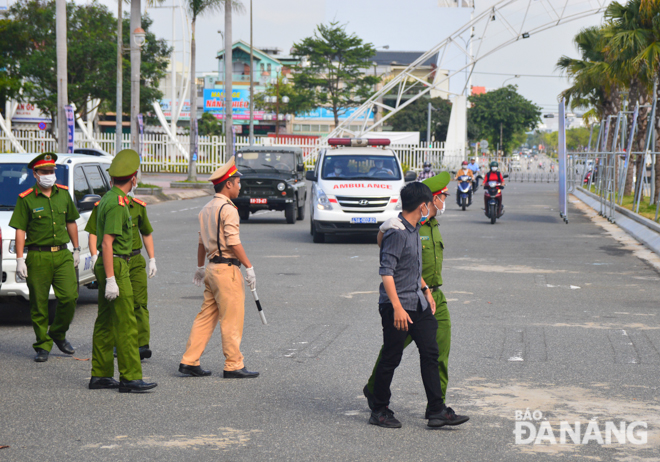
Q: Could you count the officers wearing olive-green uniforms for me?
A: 4